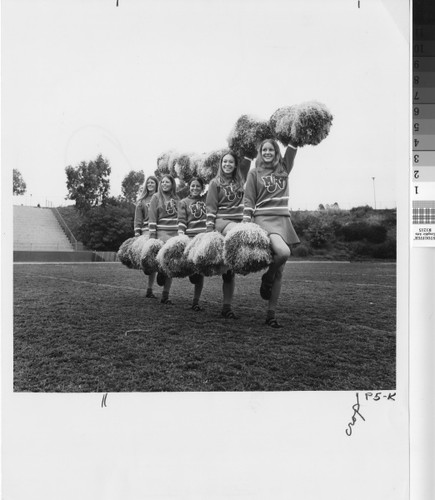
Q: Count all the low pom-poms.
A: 5